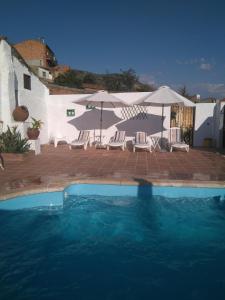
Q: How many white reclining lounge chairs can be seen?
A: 4